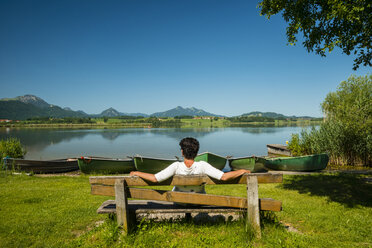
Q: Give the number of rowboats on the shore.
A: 6